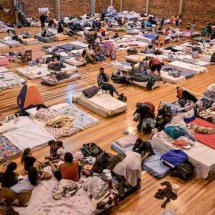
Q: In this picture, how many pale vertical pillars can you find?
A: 7